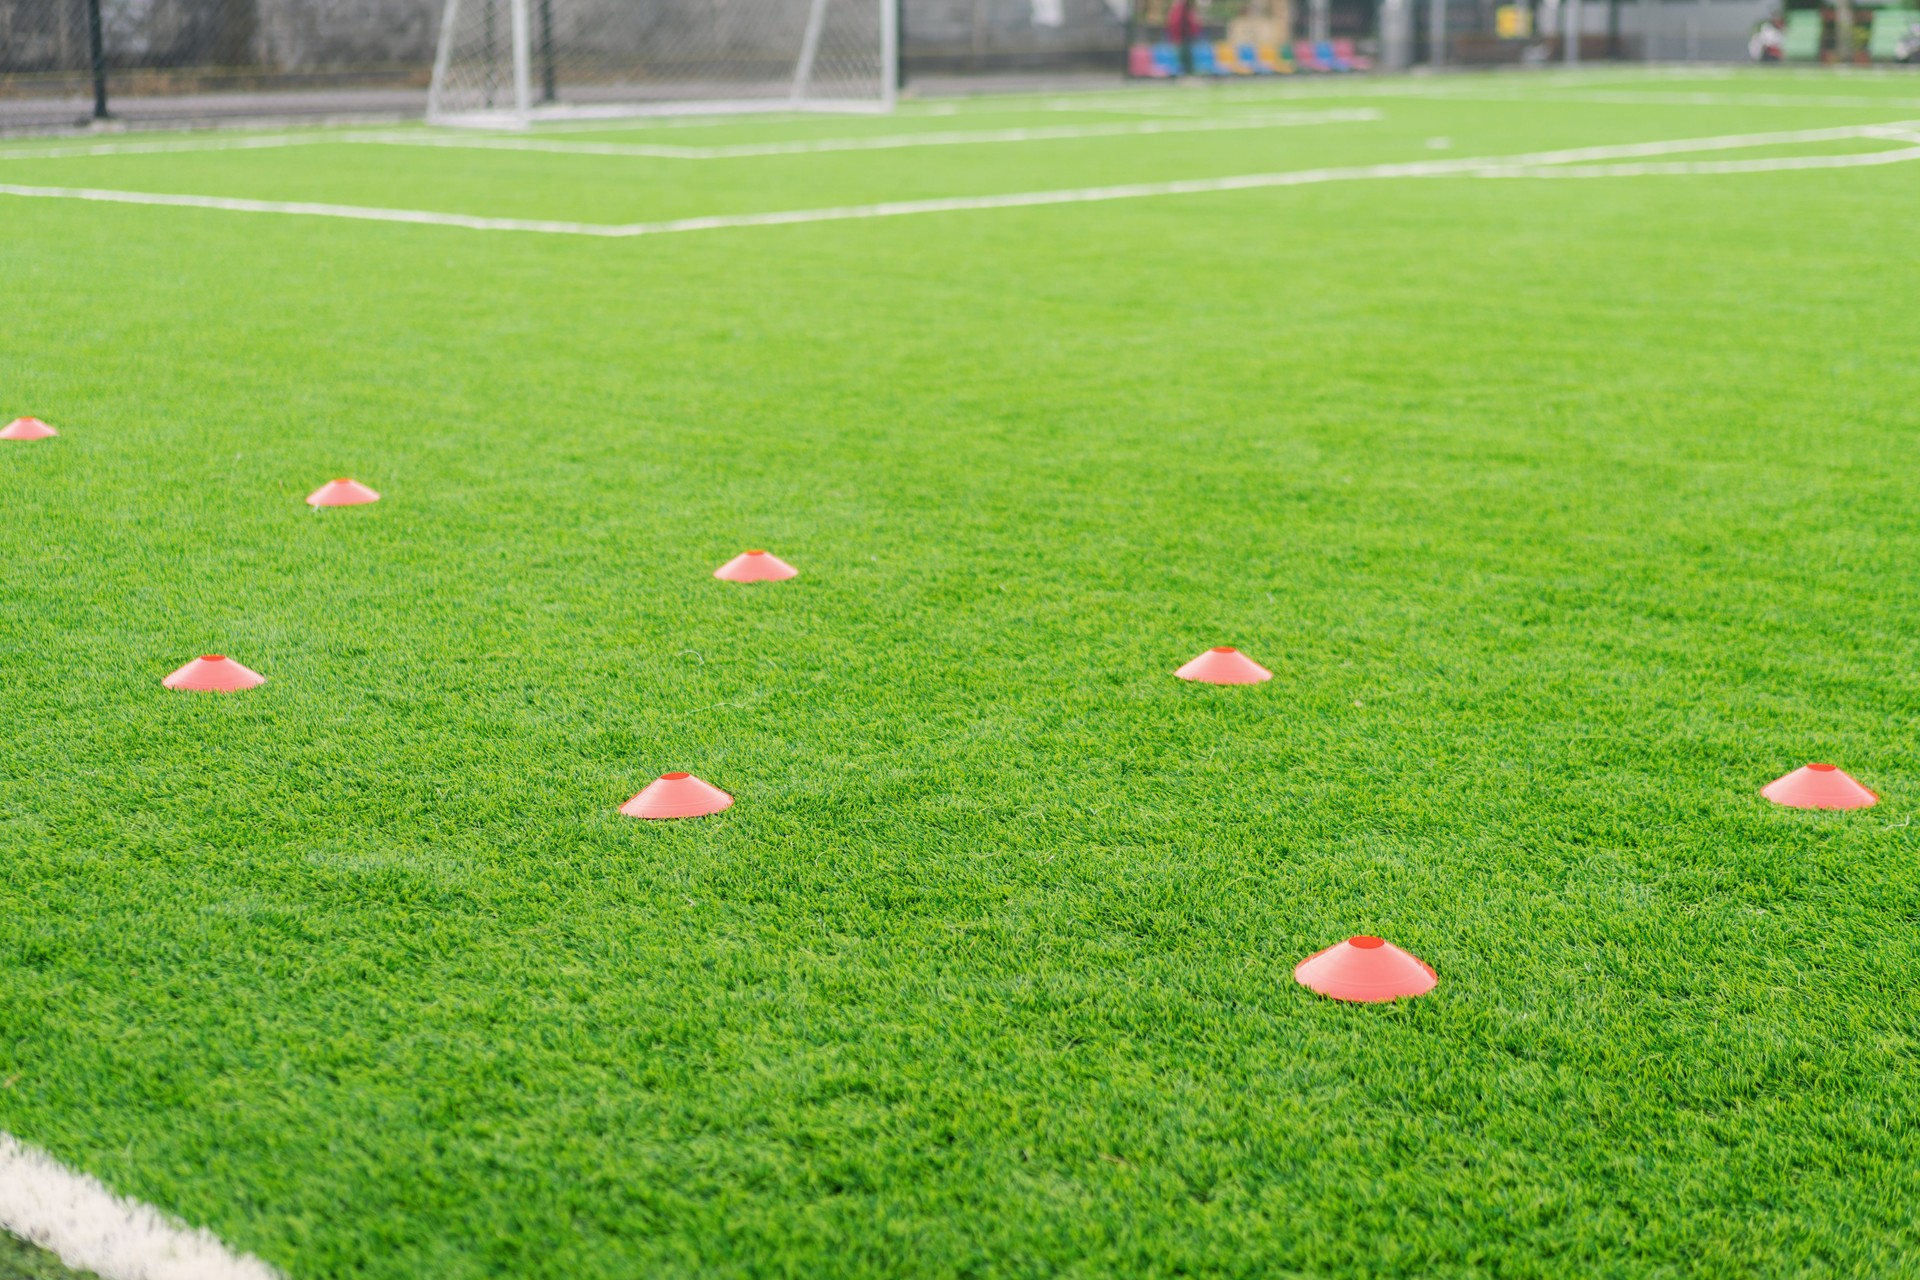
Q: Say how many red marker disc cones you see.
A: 8